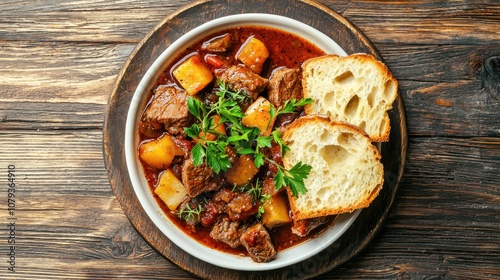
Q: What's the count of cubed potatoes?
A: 8